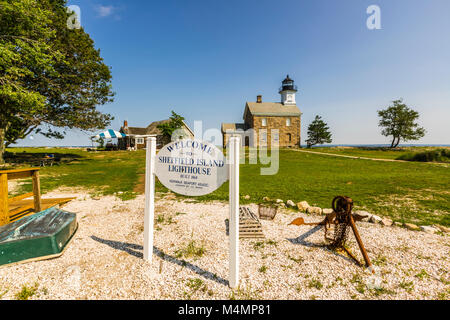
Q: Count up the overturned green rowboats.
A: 1